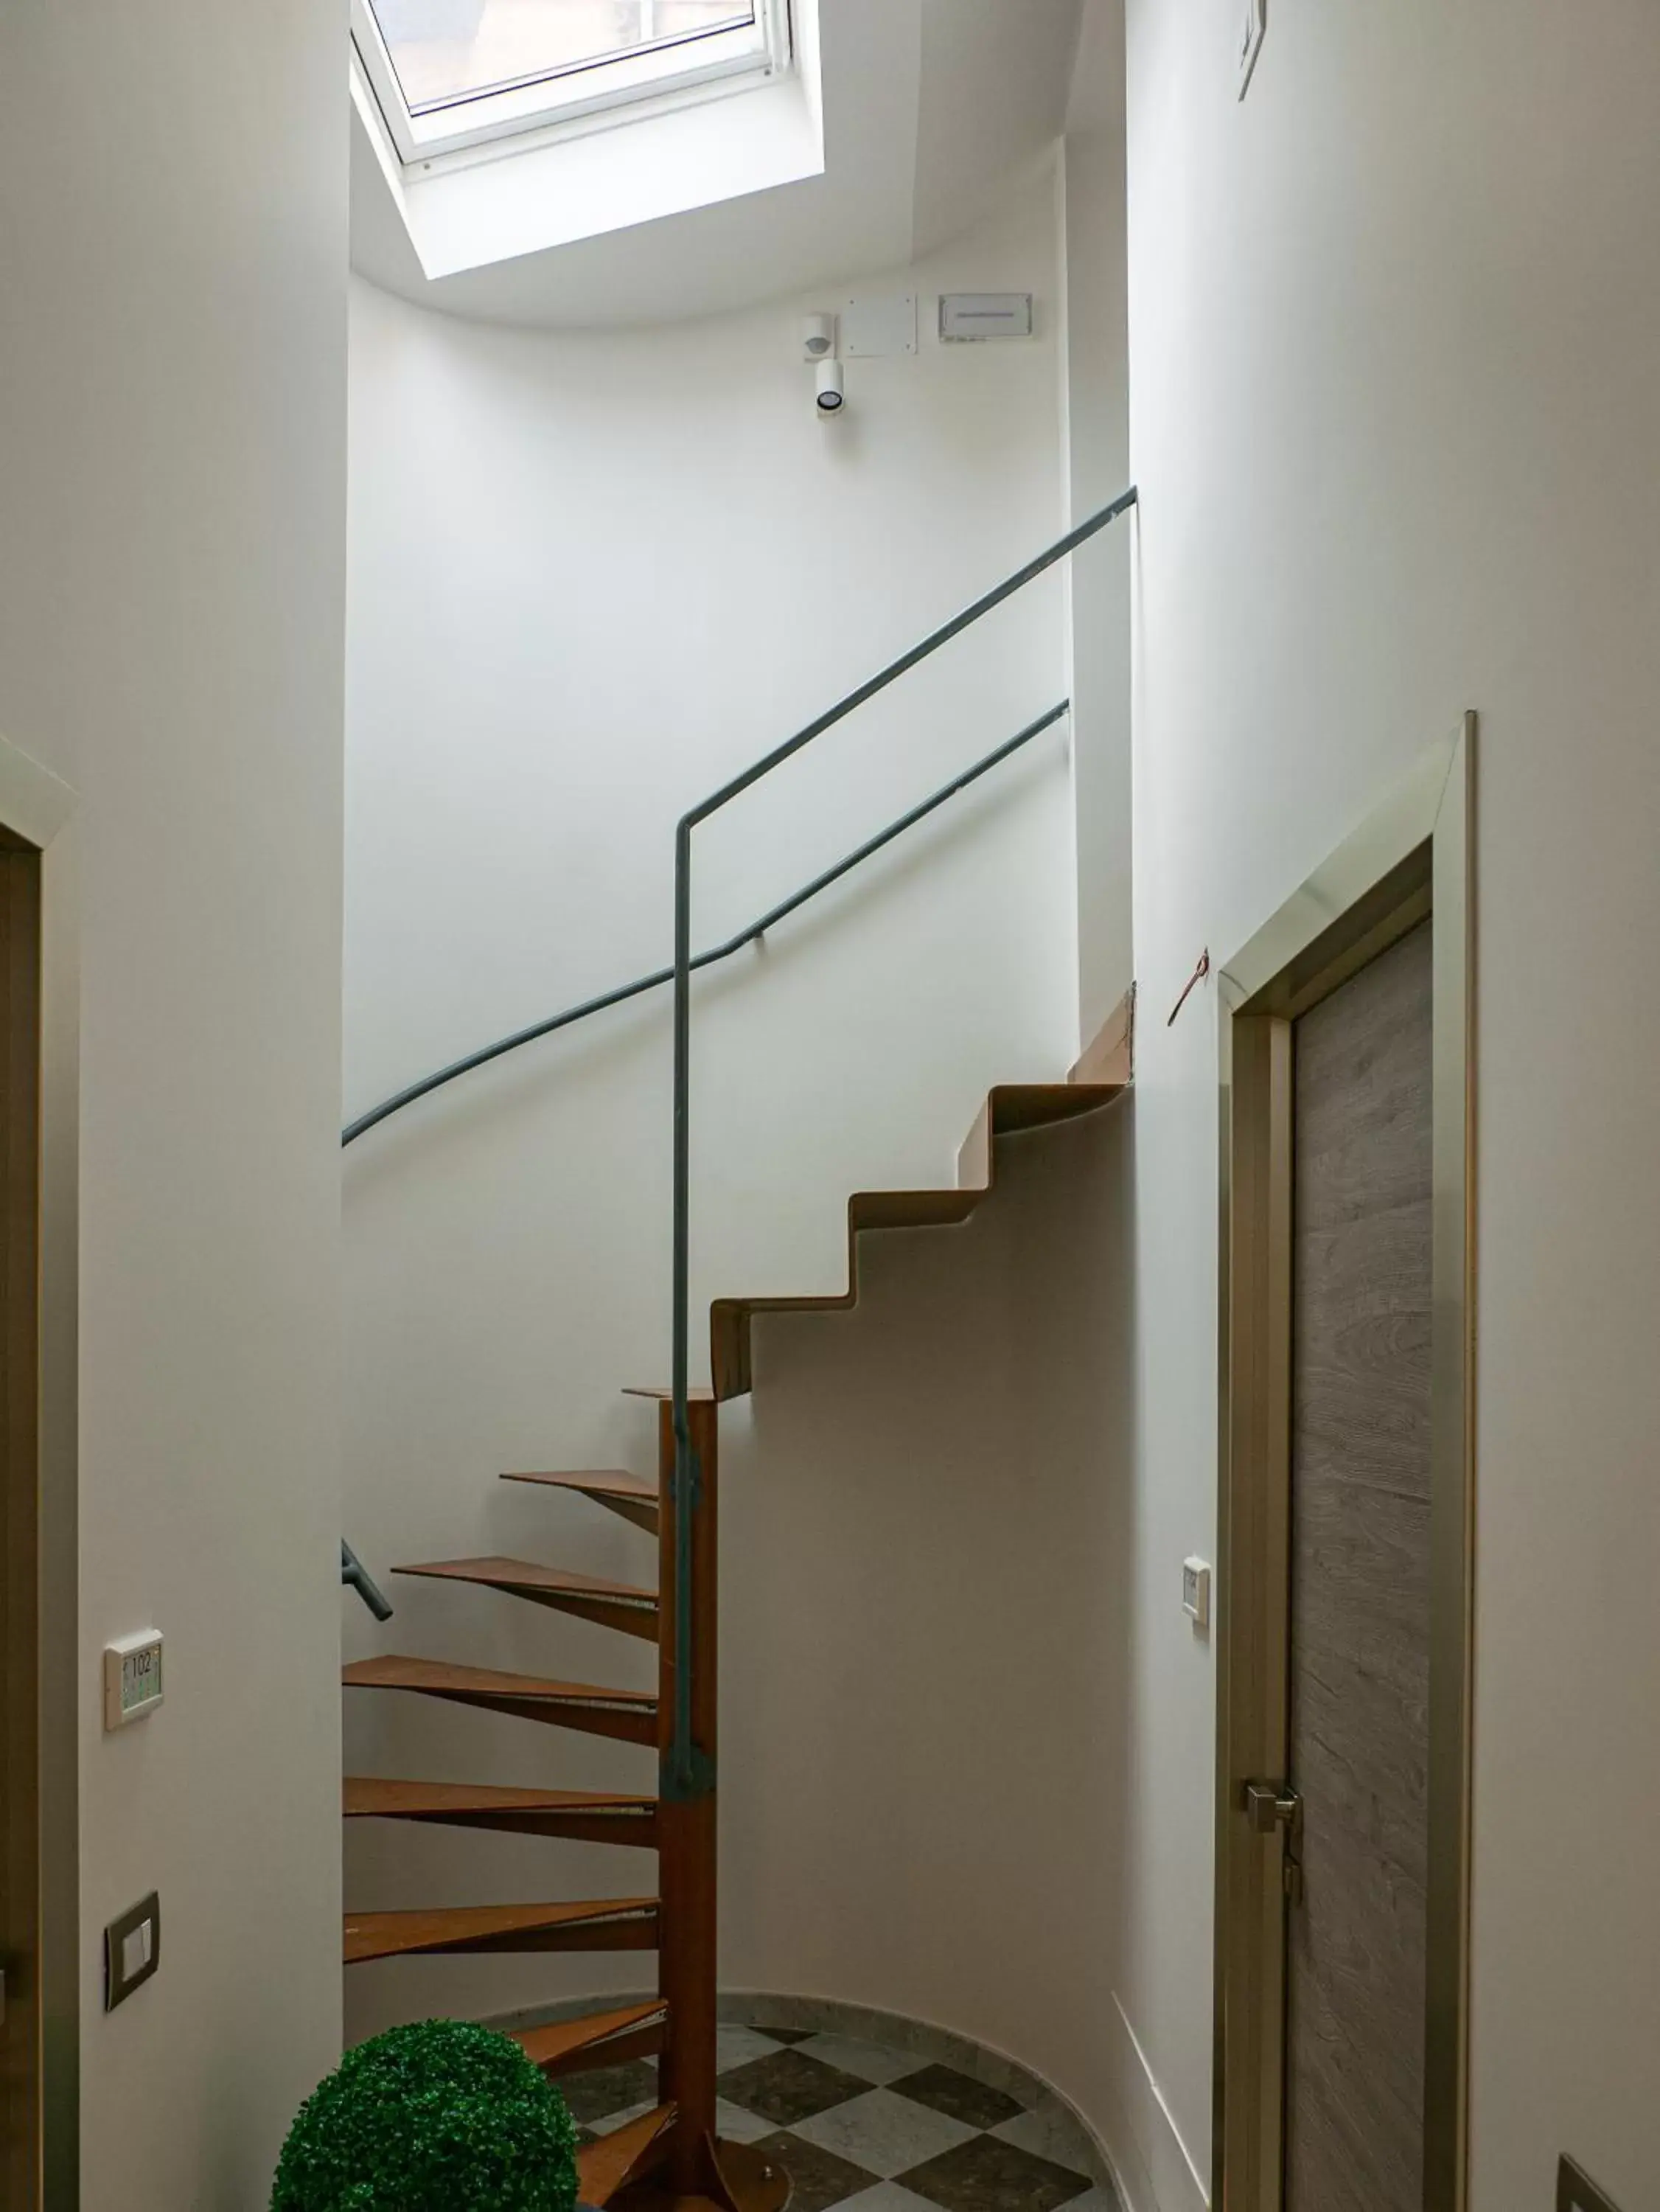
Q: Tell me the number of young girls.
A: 0